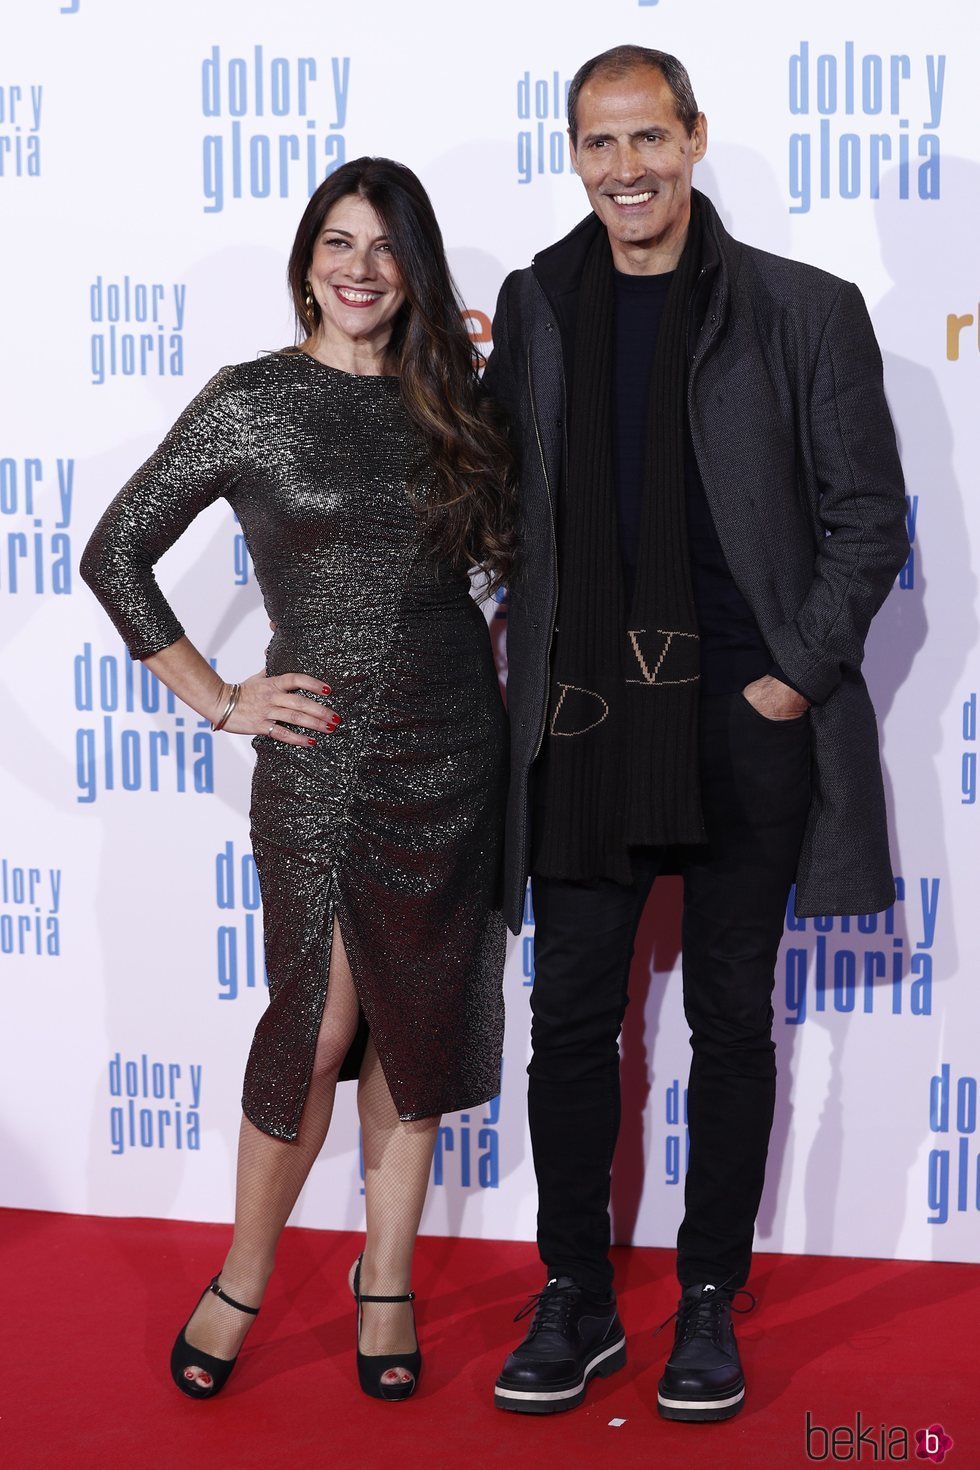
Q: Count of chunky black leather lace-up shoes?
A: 2